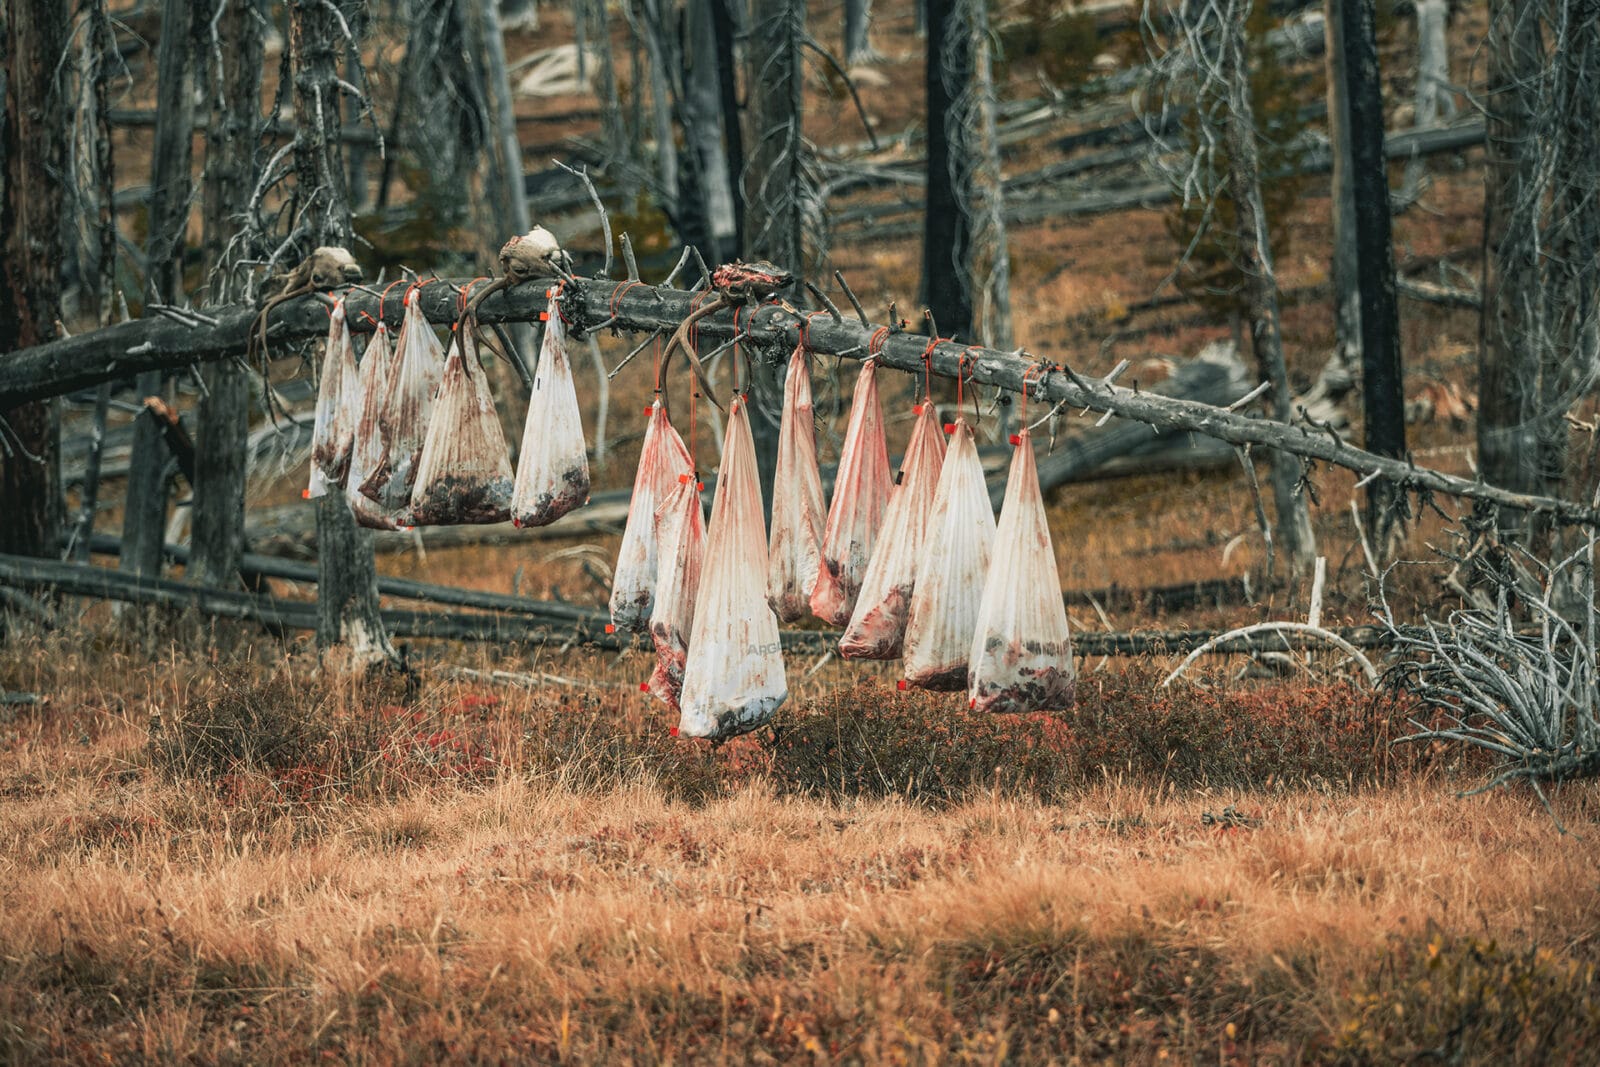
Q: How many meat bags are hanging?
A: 13